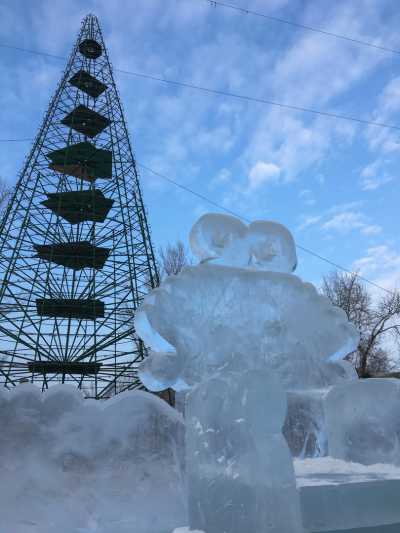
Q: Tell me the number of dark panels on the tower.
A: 8